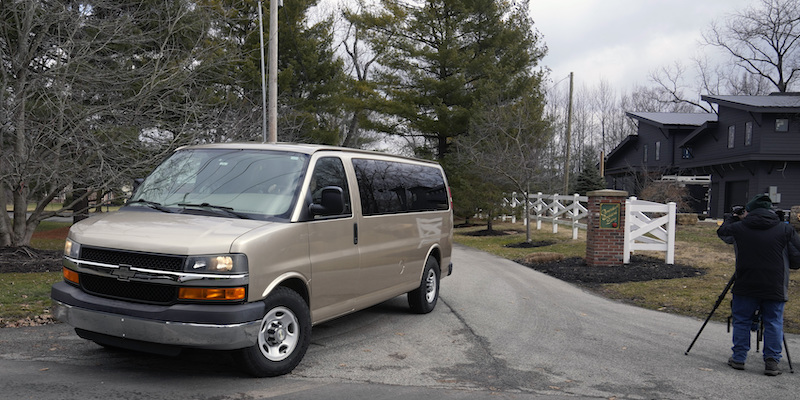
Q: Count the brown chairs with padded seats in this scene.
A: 0